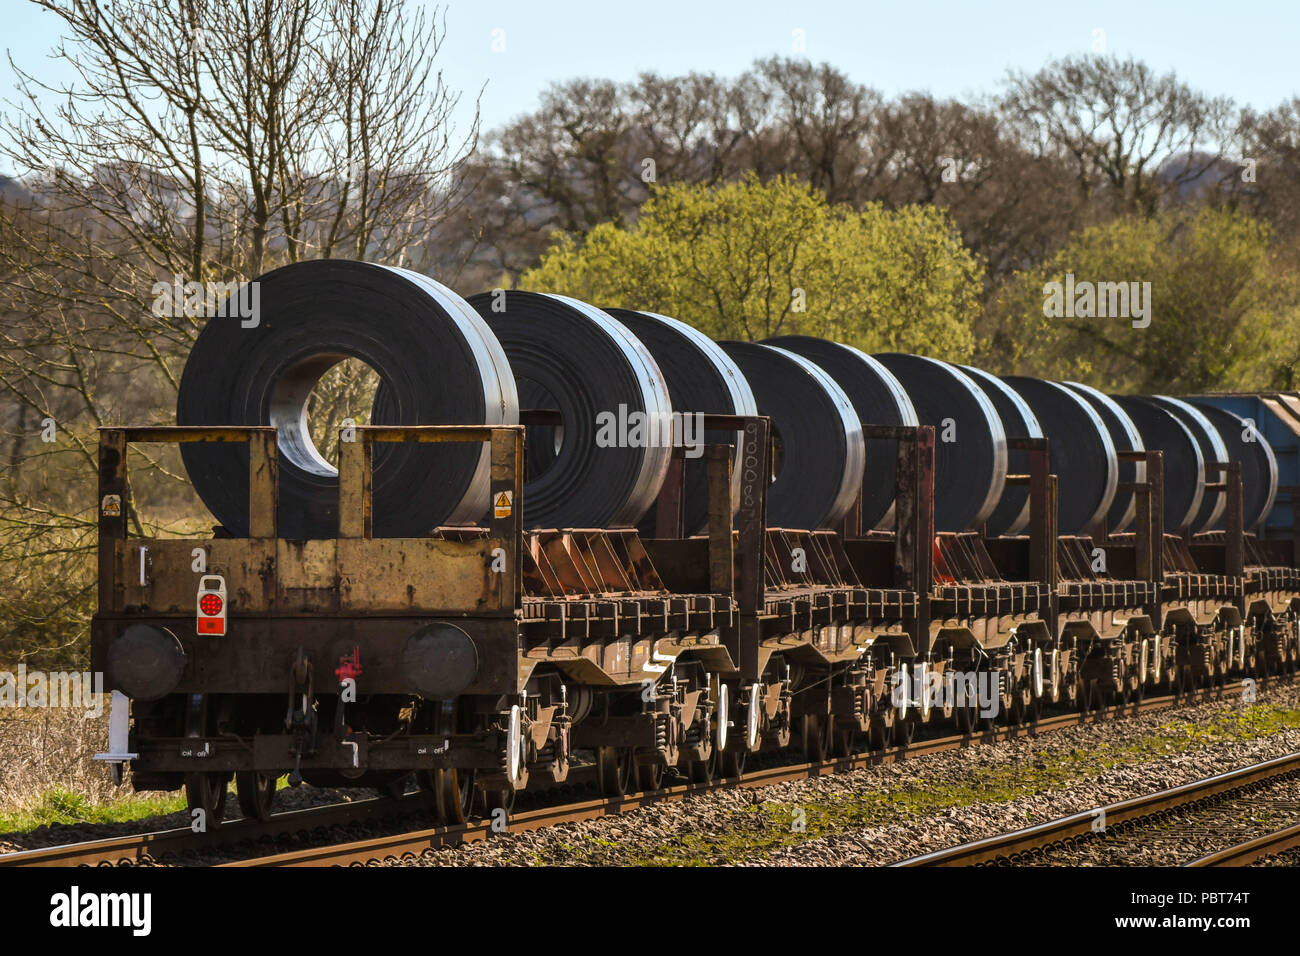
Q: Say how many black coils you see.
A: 12